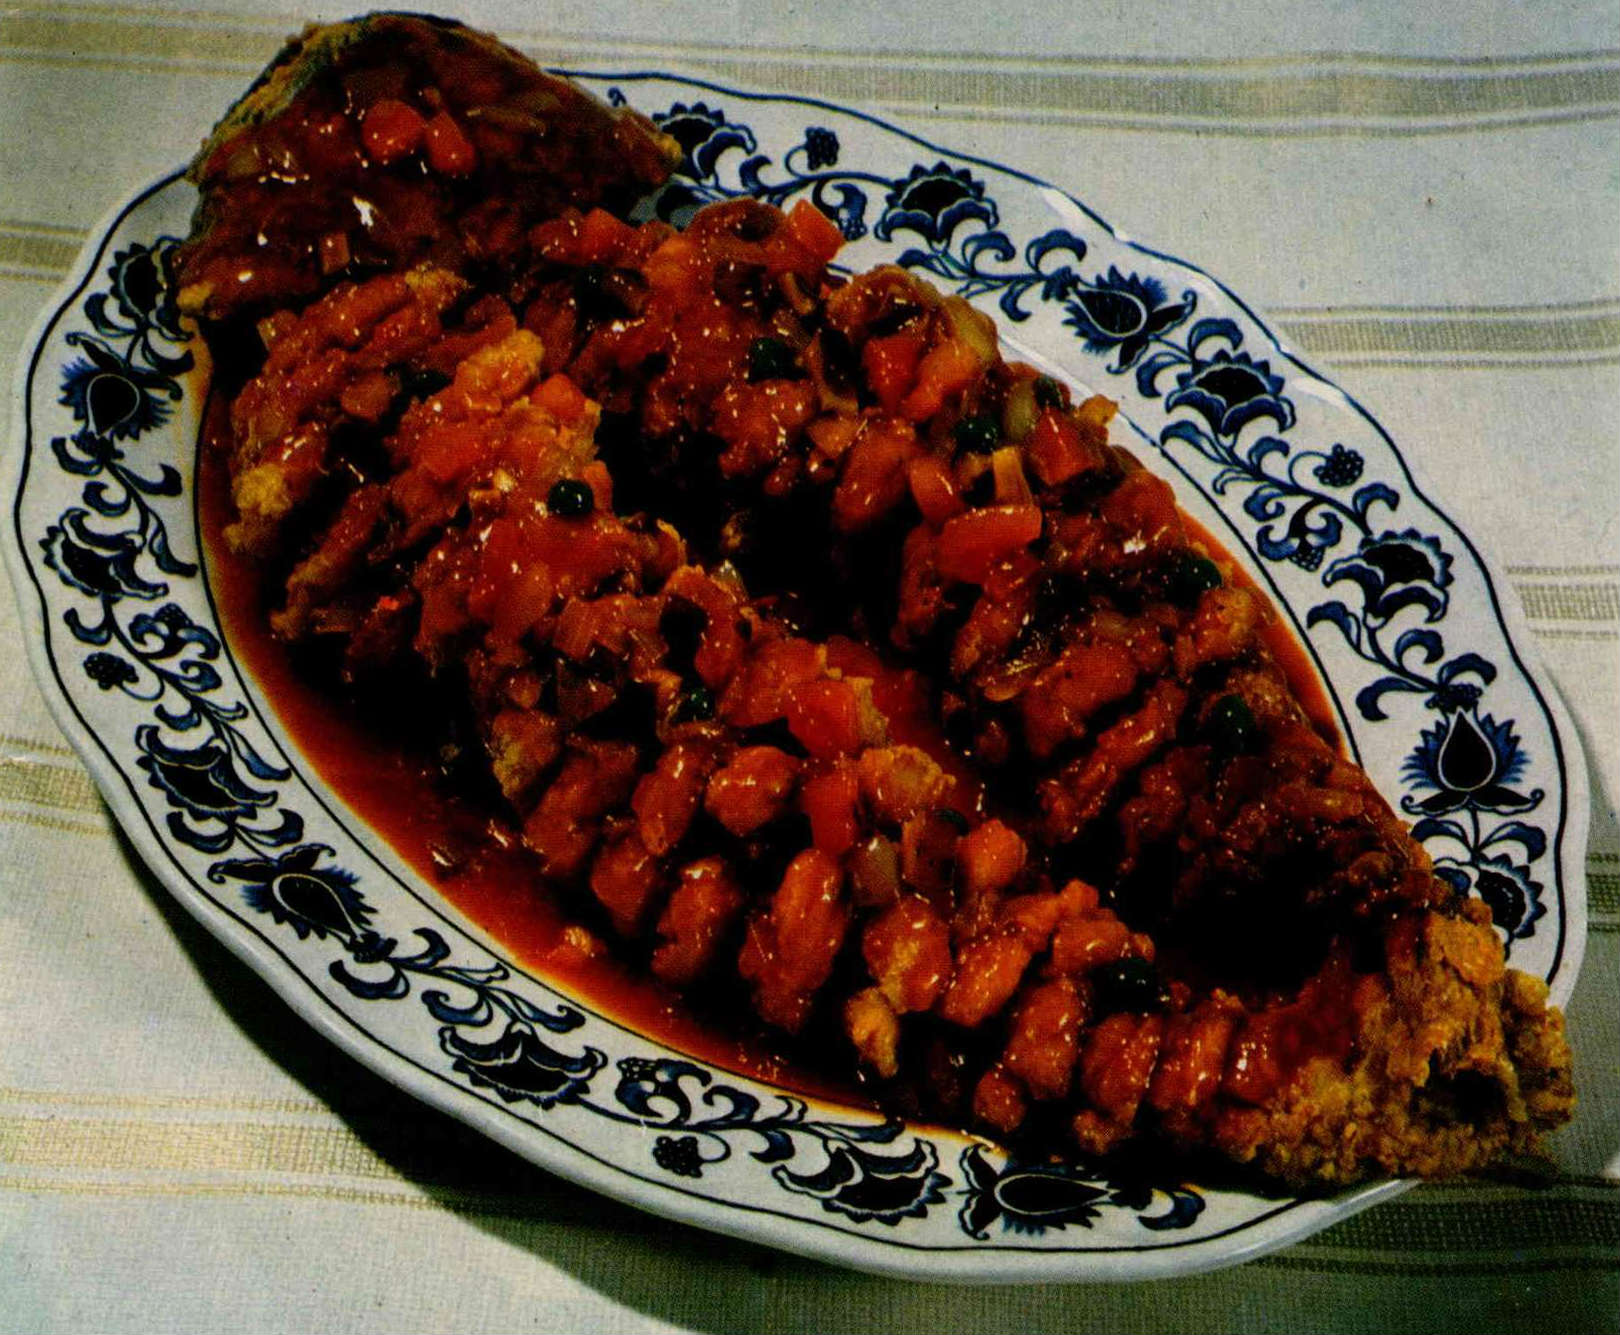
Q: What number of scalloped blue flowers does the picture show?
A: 10